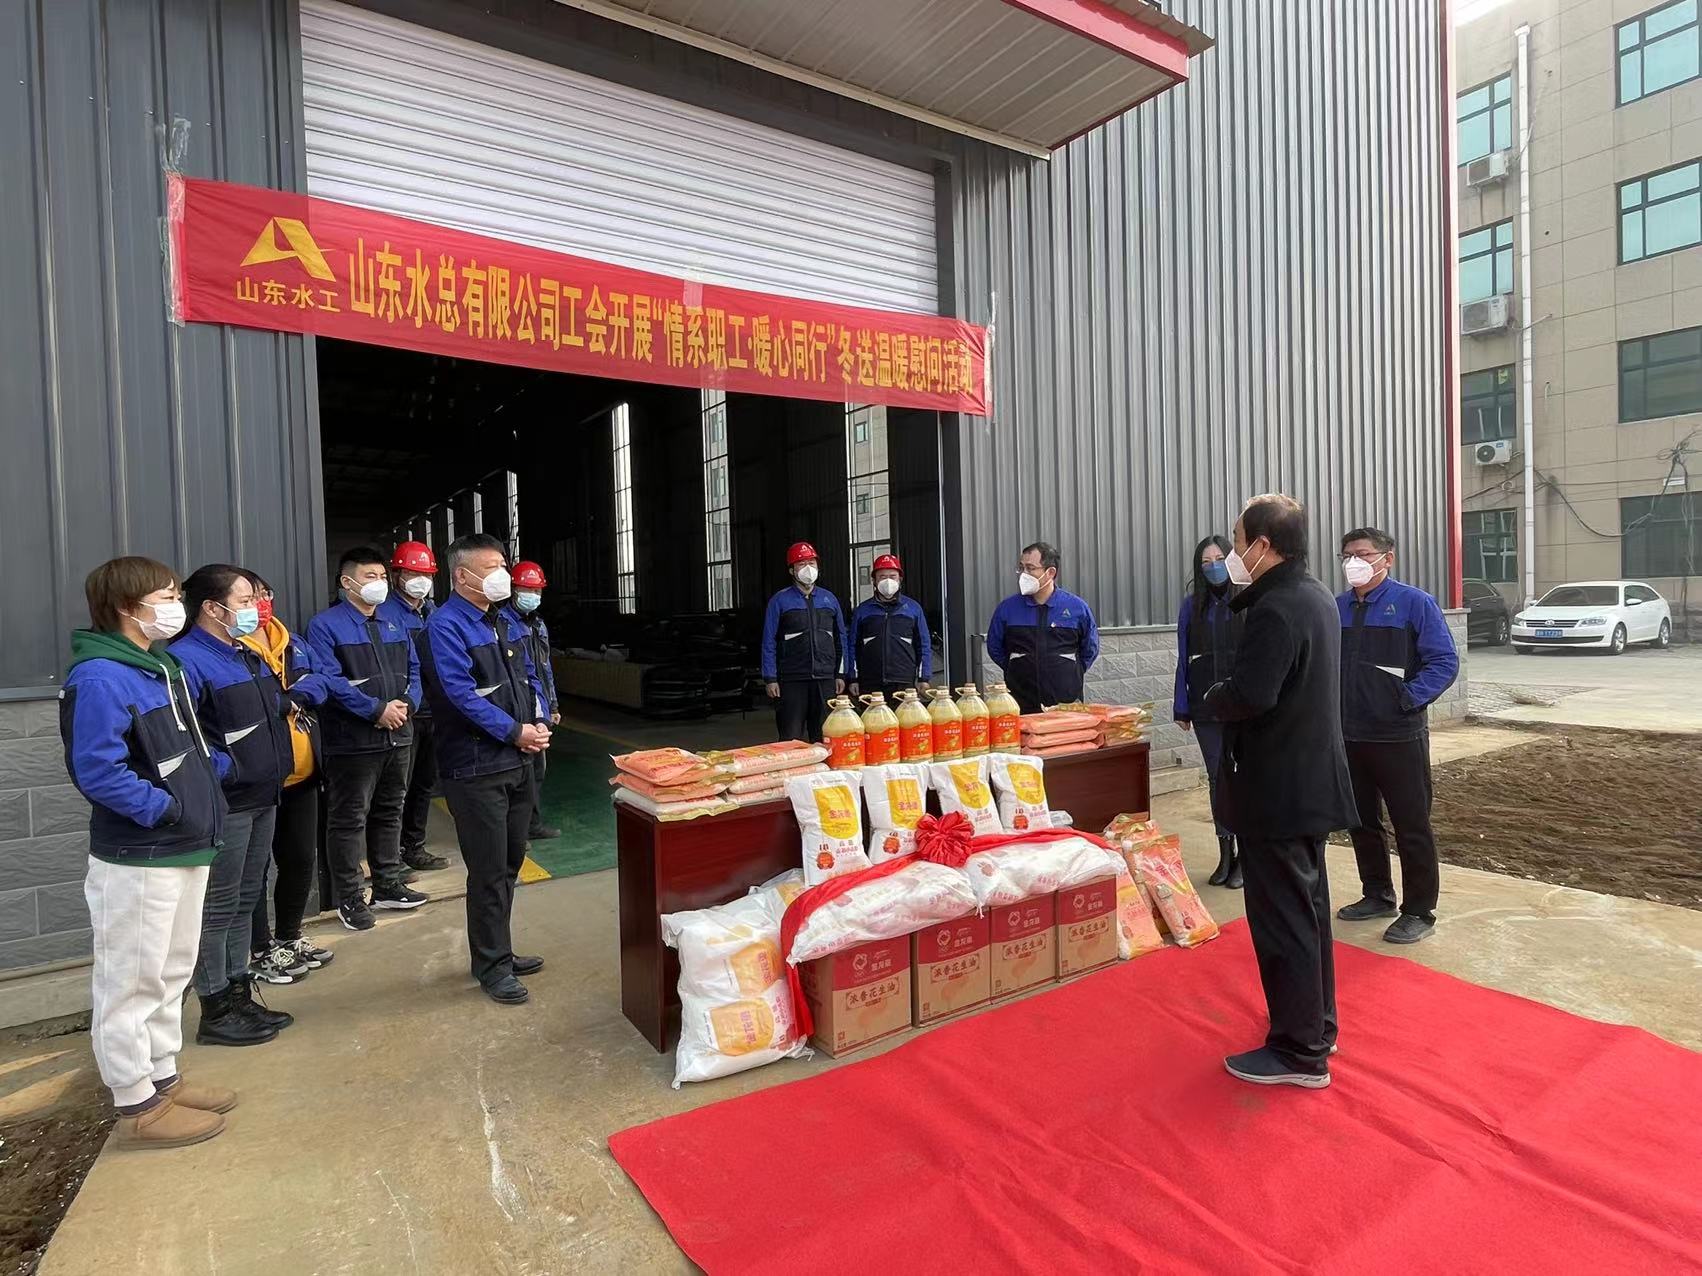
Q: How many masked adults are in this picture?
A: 13